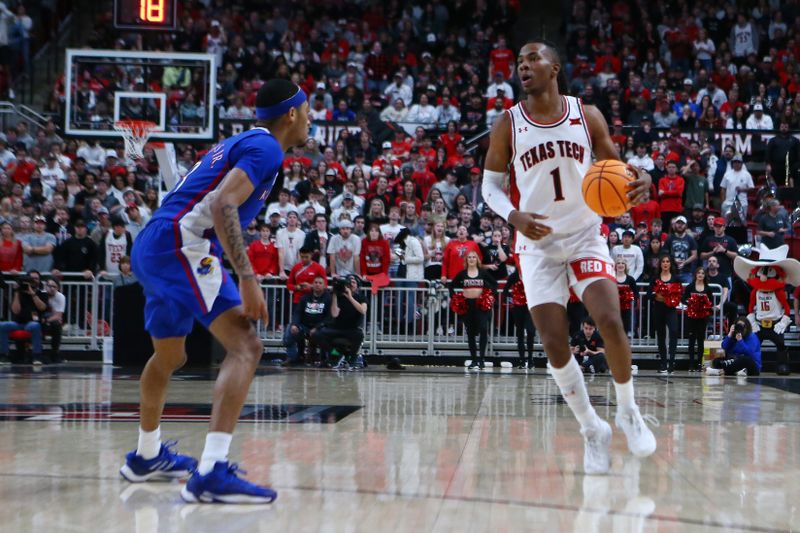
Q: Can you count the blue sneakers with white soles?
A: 2